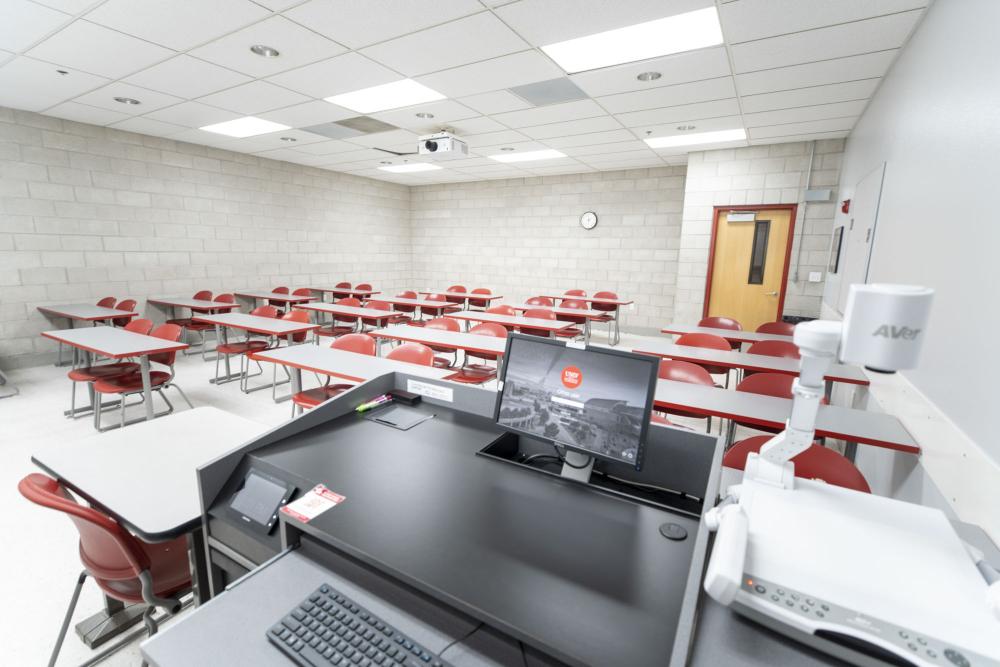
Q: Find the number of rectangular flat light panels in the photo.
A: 6